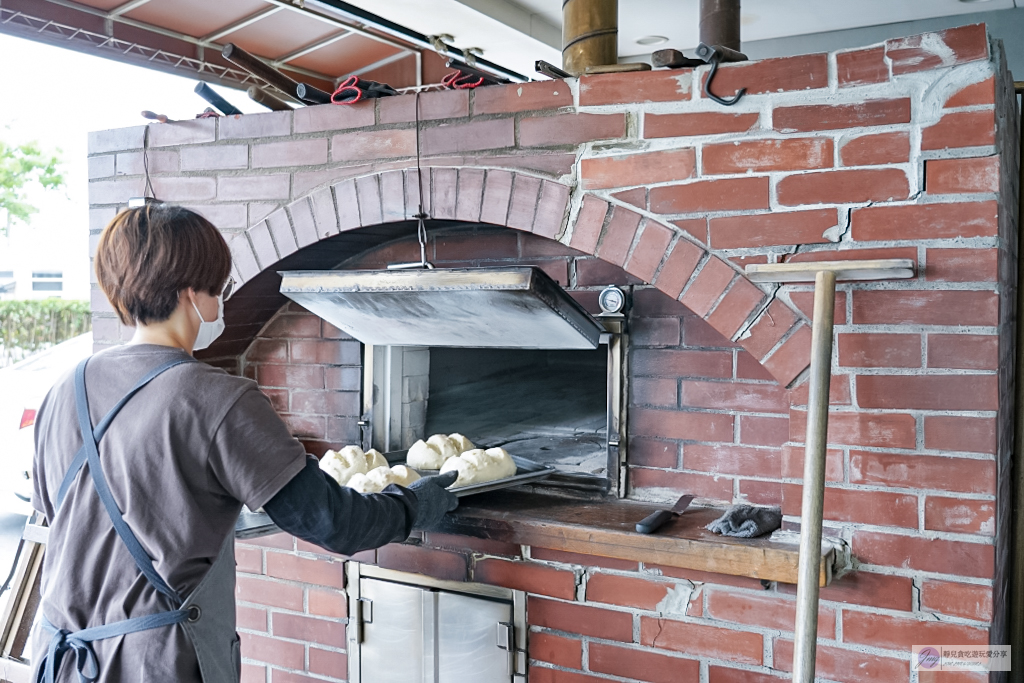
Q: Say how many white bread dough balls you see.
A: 4